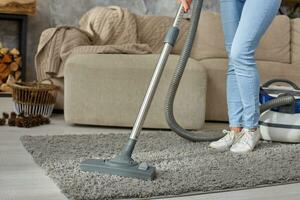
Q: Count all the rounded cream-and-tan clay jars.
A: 0